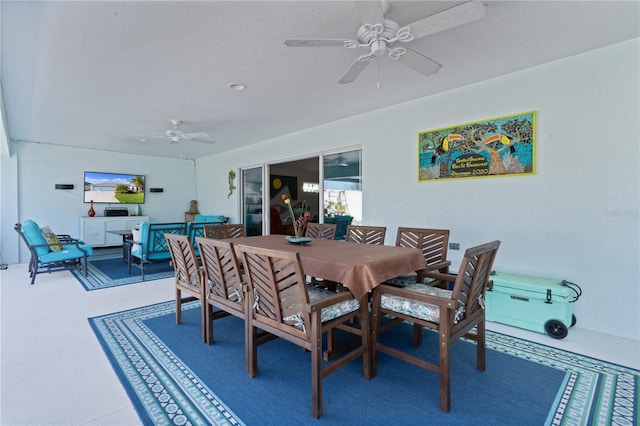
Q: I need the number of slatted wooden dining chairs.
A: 8